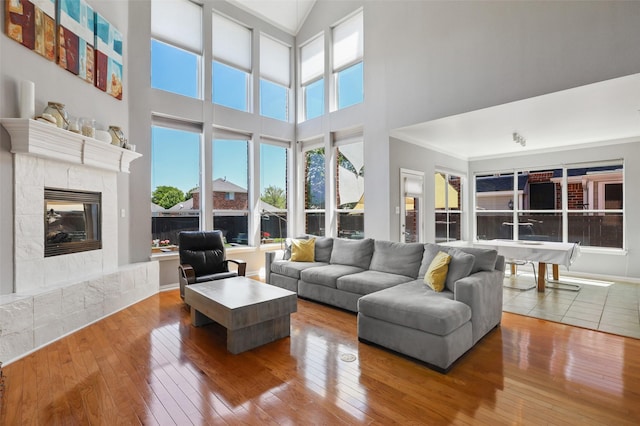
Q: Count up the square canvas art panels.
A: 3